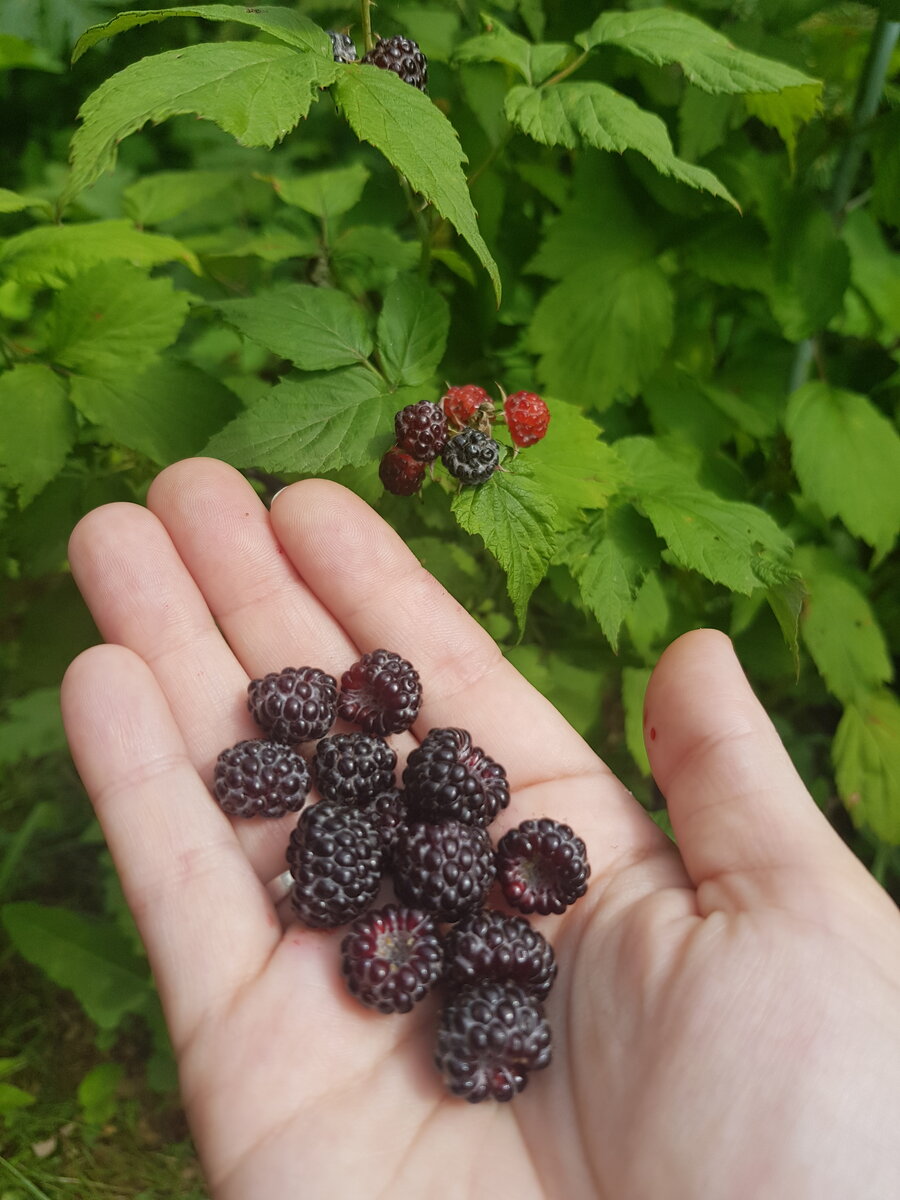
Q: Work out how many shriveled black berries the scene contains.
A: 0